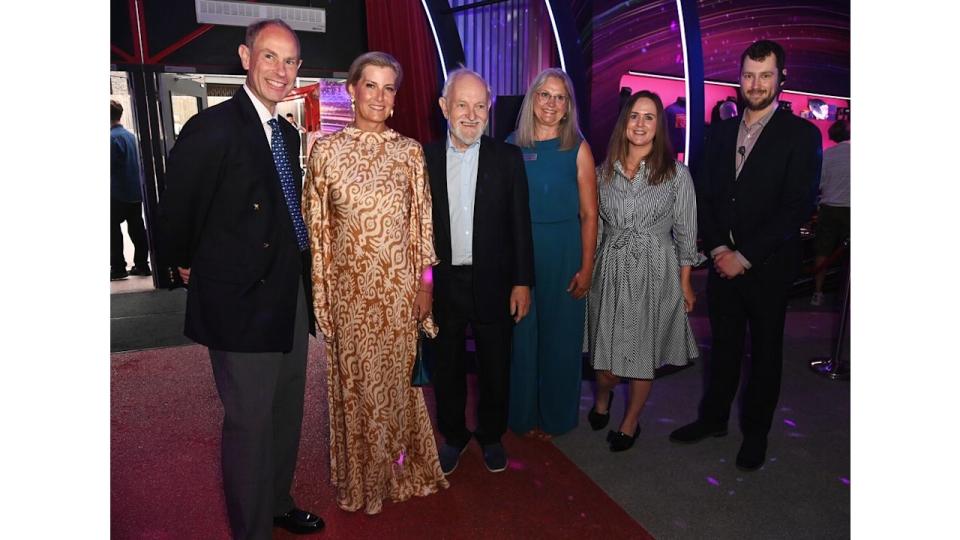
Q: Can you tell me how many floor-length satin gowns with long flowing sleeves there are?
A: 1